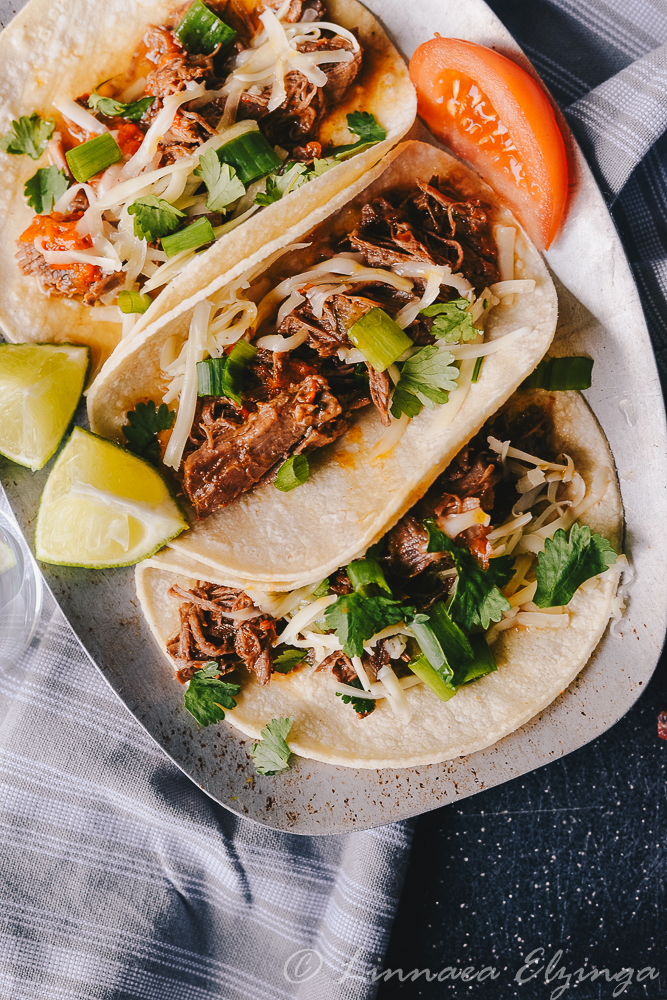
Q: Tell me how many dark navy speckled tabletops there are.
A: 1